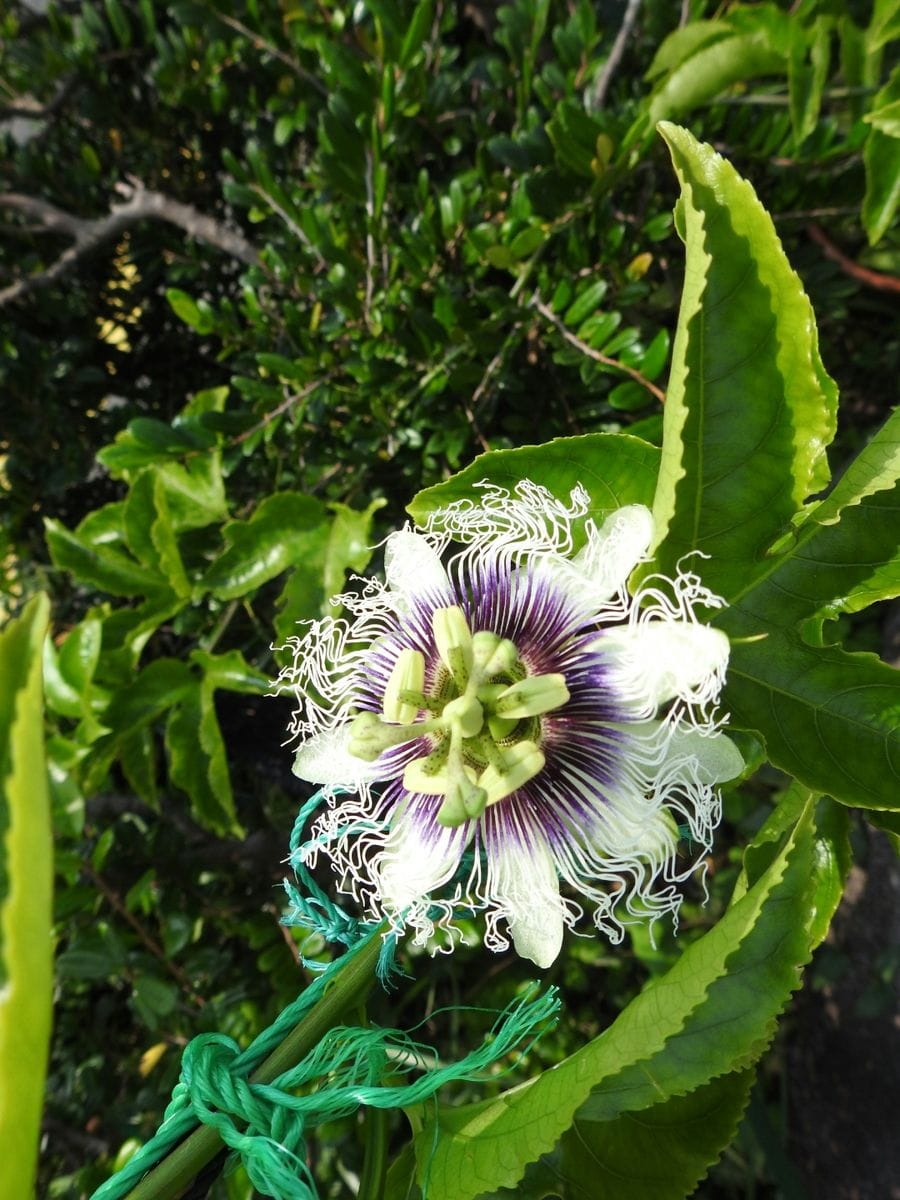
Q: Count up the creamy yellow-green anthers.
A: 5